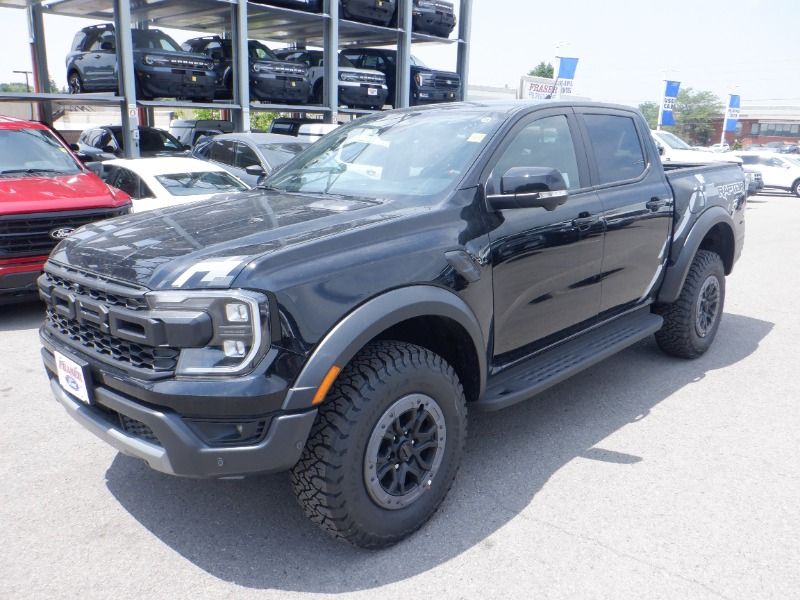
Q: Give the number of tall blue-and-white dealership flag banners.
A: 3